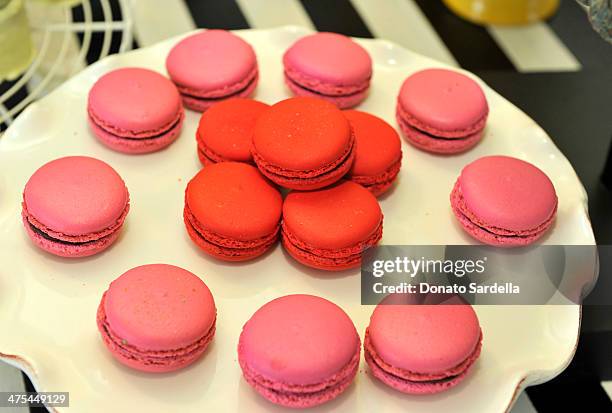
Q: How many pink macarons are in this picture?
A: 9